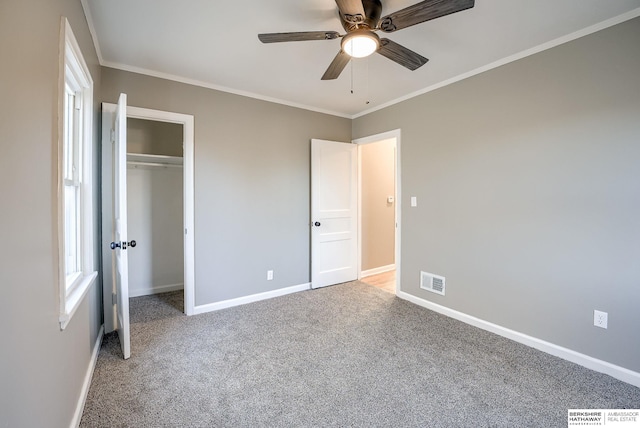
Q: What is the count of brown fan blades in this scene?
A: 5